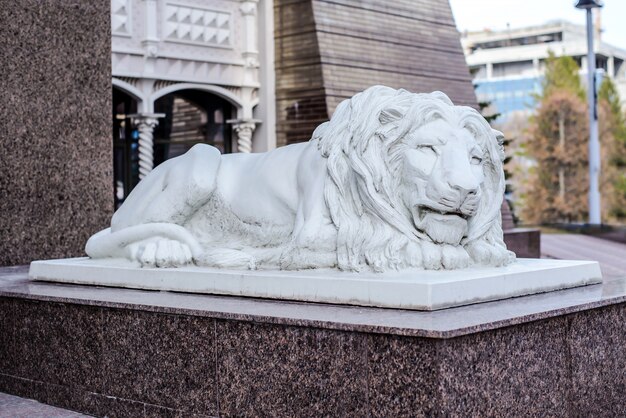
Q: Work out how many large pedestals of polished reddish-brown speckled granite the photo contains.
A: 1